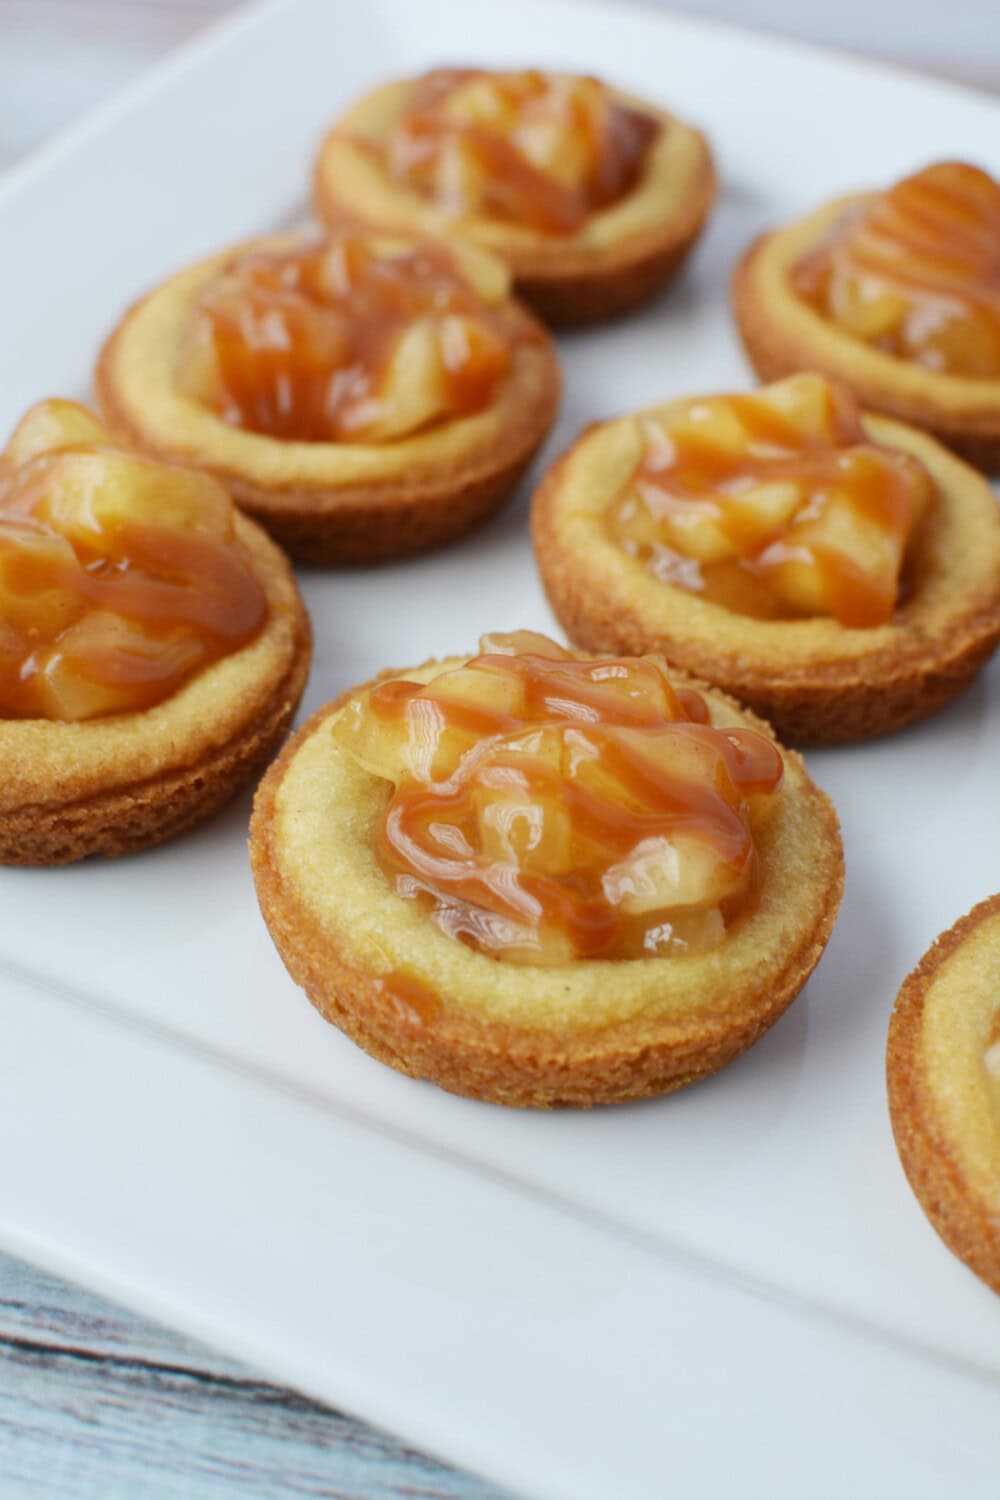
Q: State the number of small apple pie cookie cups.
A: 7